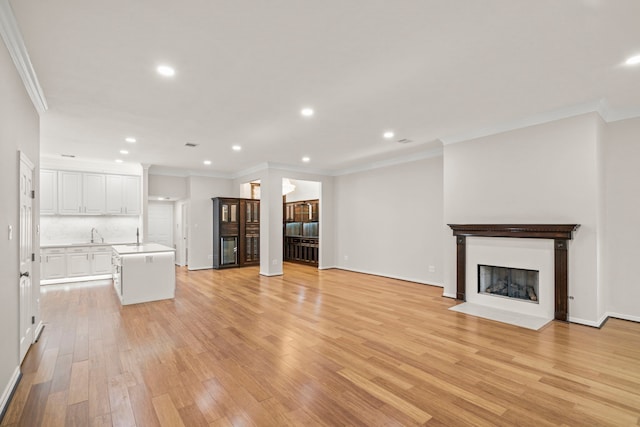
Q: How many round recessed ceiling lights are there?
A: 10